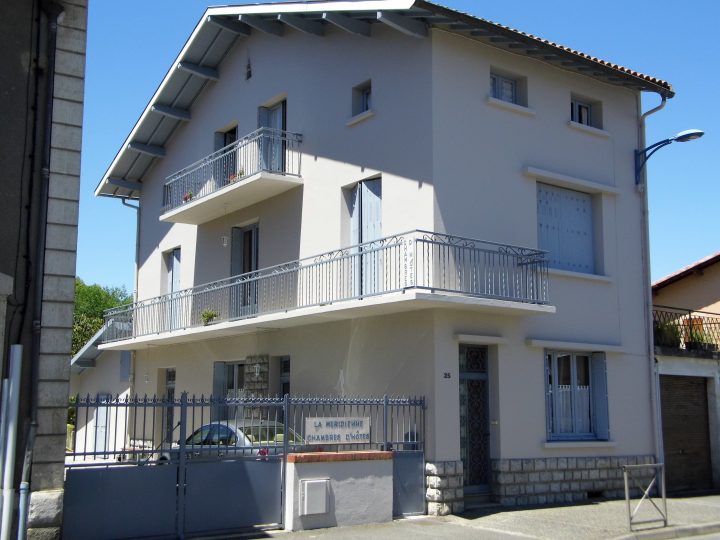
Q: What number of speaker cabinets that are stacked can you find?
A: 0